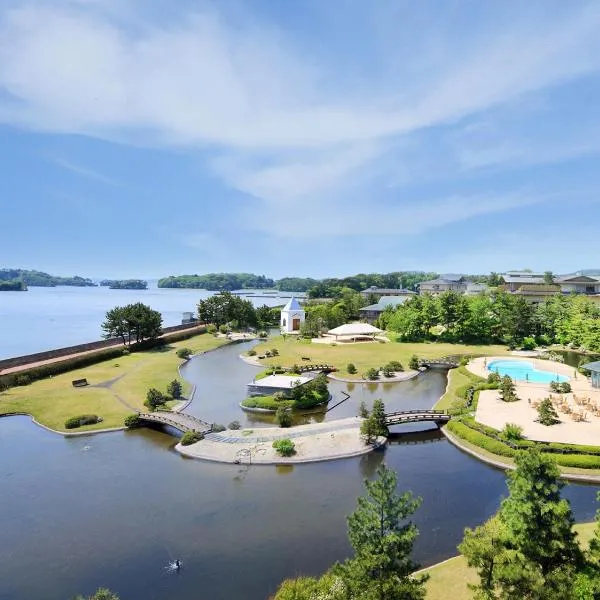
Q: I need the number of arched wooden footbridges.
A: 4